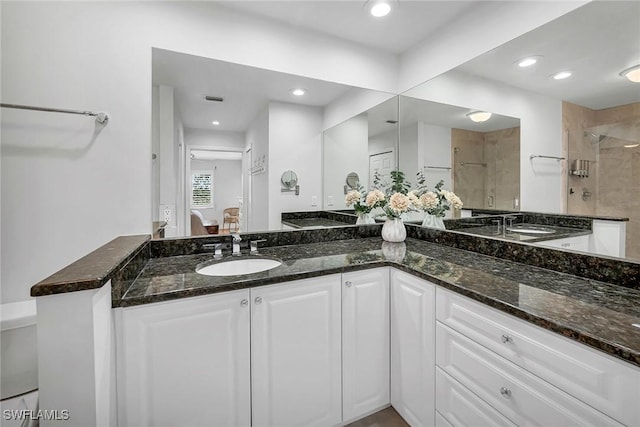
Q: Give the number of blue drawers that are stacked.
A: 0